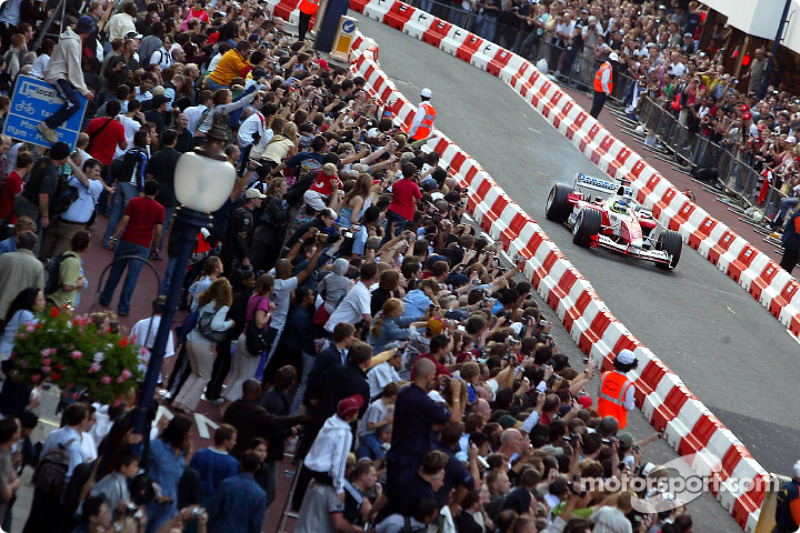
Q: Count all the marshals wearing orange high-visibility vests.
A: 4